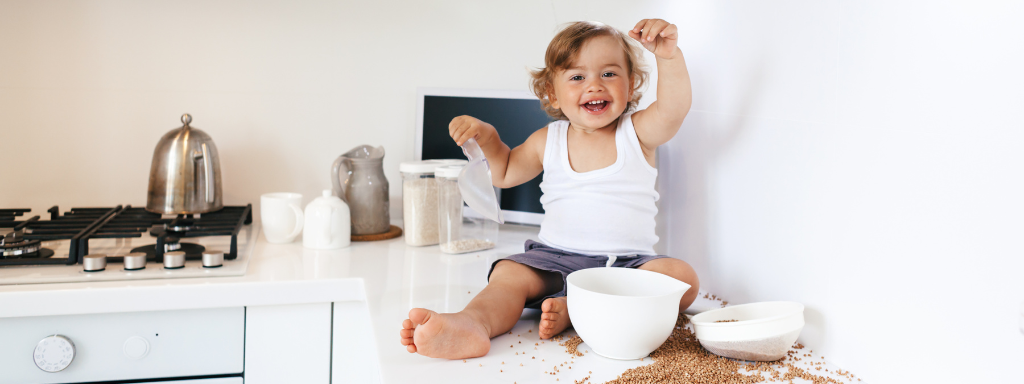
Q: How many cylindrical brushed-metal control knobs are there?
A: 4